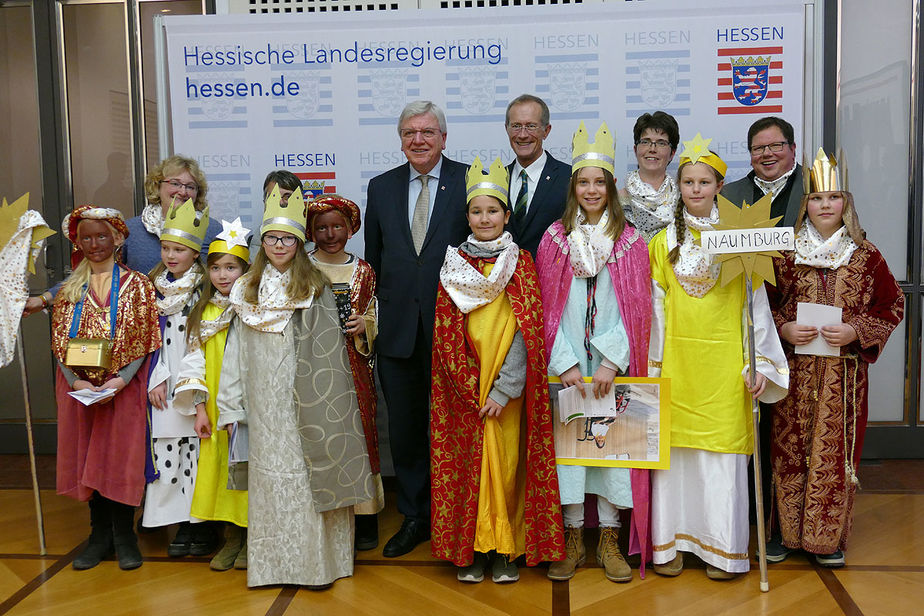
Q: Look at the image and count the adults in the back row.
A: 6